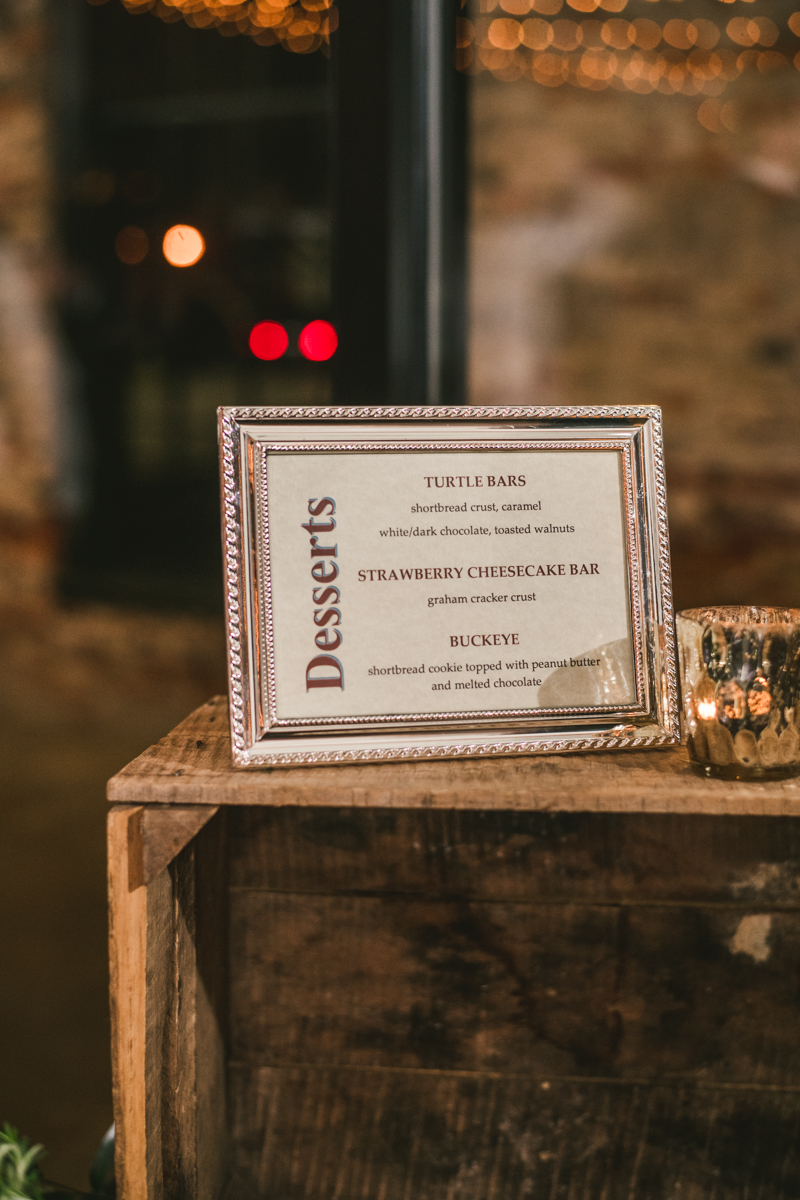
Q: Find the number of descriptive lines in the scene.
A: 5